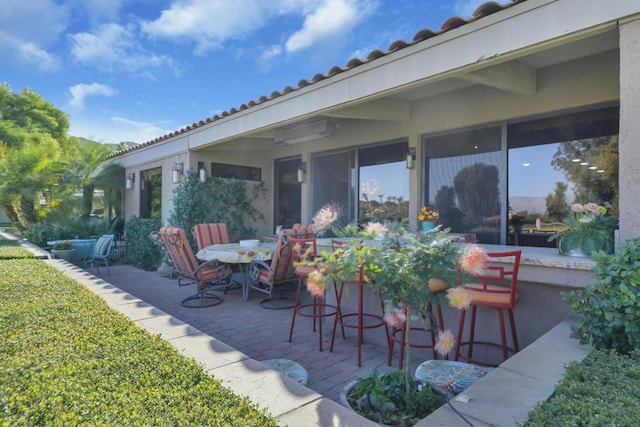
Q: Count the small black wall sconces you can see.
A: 5